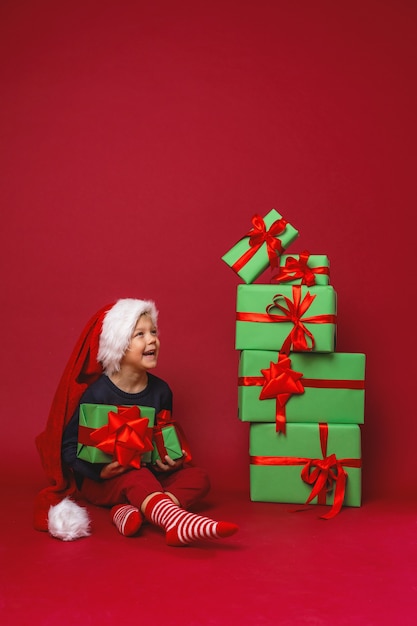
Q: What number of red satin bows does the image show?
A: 7